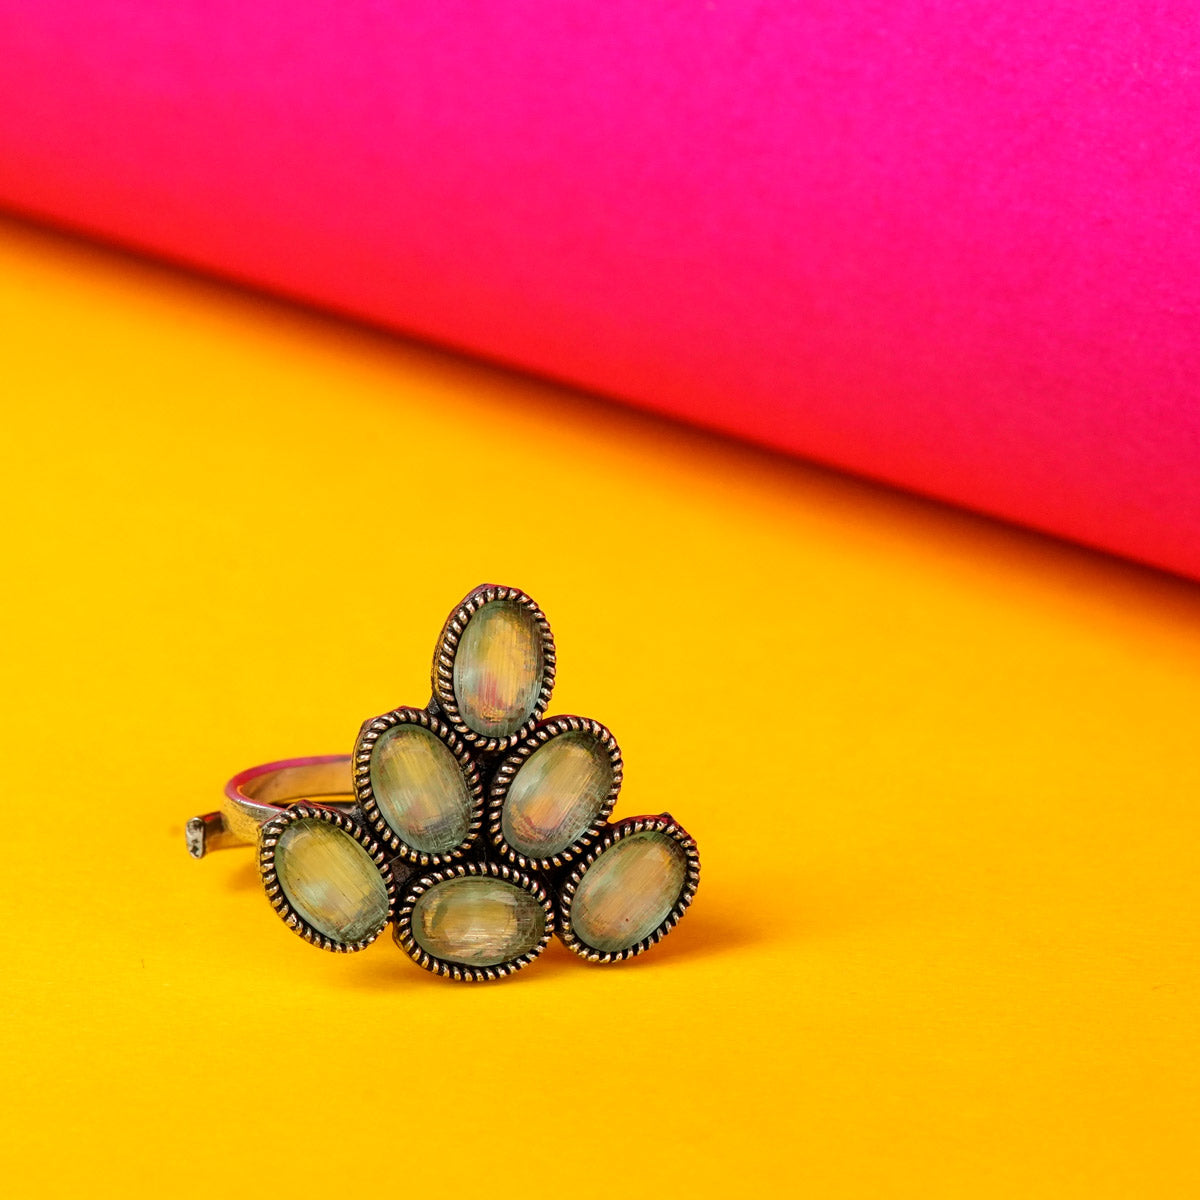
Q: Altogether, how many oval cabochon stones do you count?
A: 6